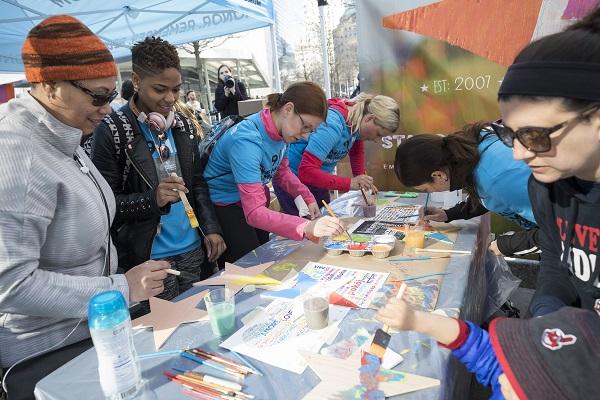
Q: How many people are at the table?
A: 7